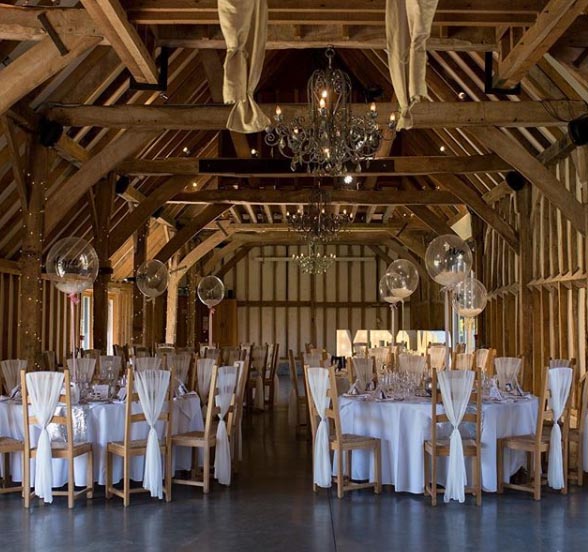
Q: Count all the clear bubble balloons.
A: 7